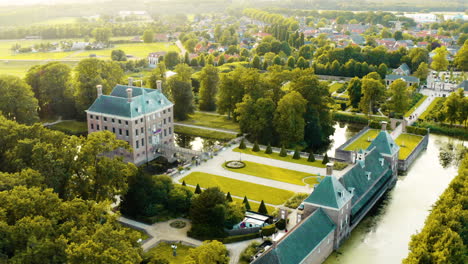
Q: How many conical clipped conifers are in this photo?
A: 12